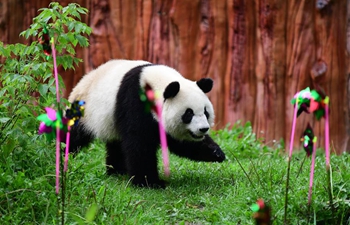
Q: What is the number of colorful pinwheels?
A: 8